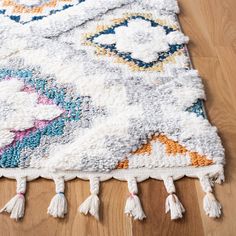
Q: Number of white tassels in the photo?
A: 6